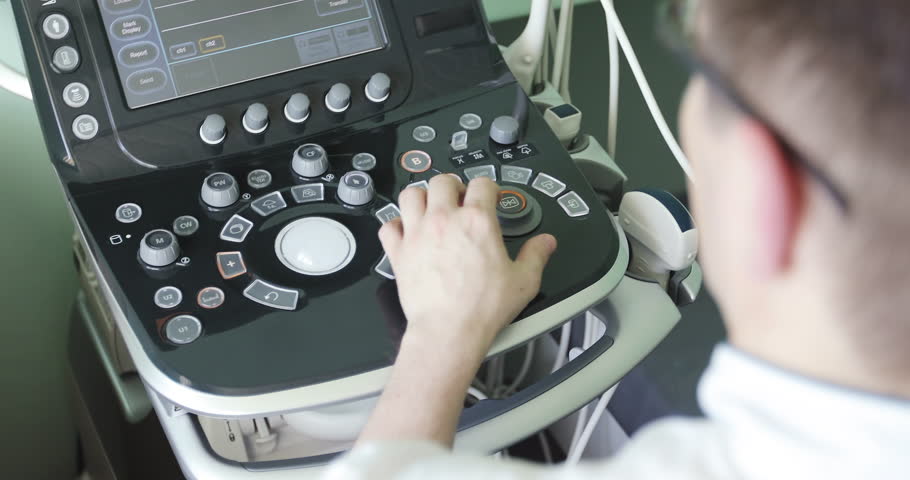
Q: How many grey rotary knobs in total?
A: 10